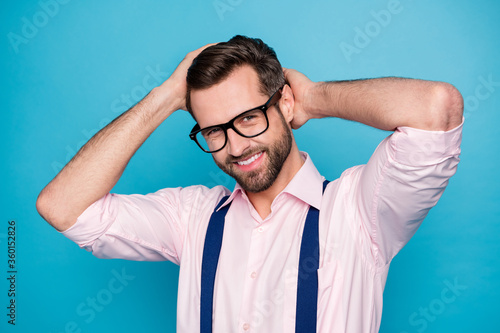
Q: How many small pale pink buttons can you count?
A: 3